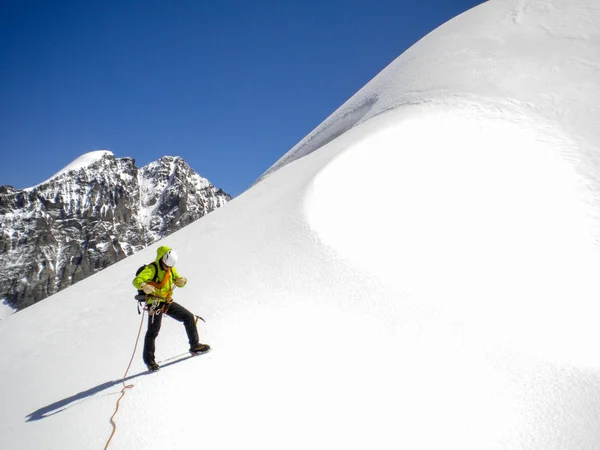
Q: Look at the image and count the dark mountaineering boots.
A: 2